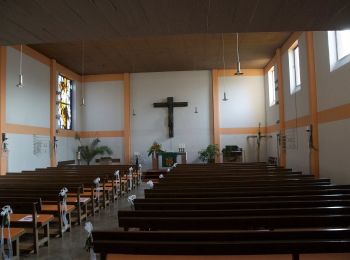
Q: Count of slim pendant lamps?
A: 6